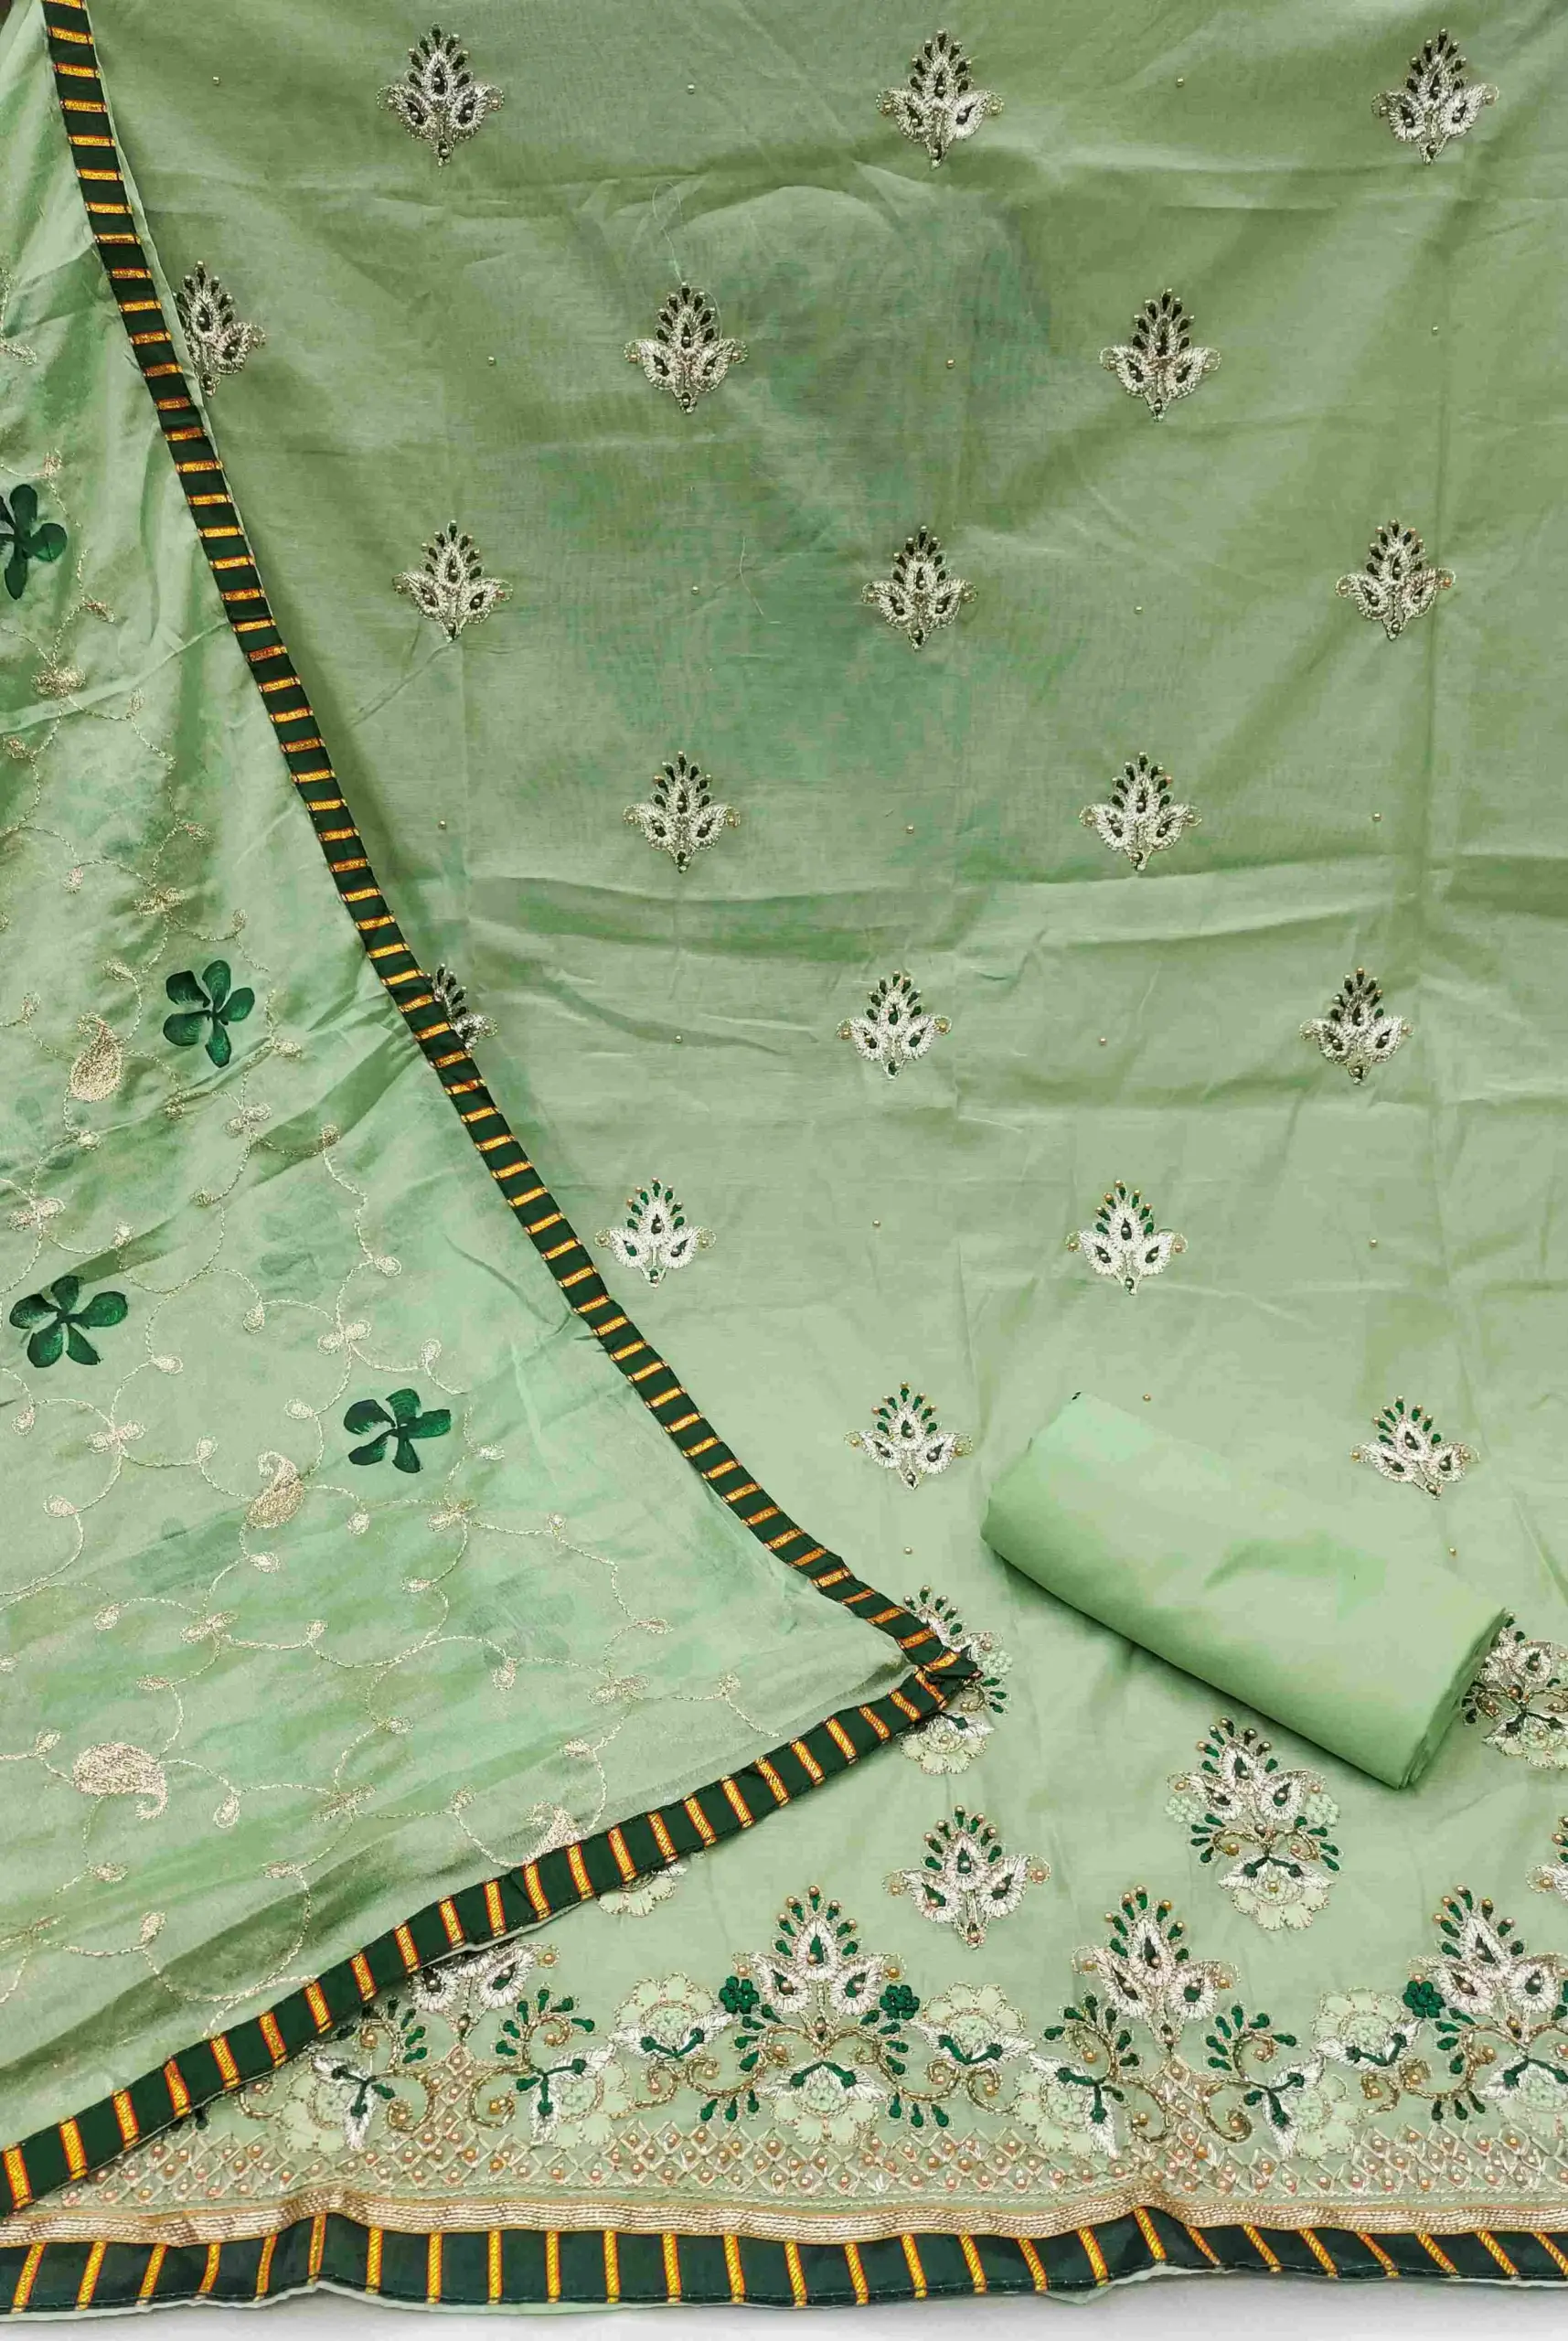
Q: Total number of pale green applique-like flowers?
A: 13